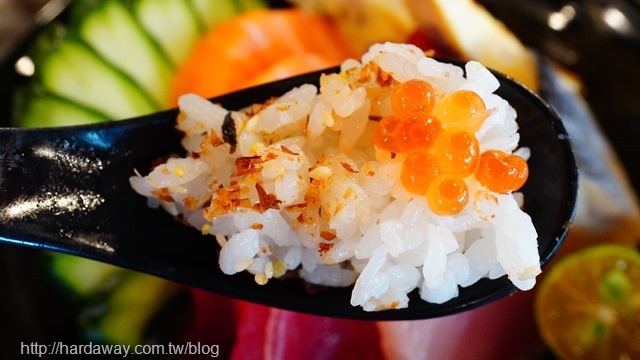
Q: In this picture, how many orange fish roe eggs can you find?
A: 8